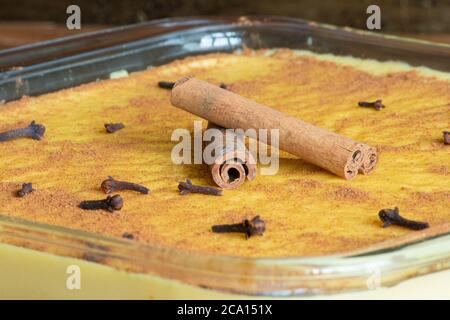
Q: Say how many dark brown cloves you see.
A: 13